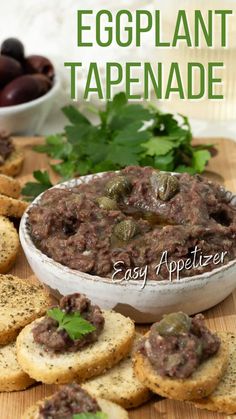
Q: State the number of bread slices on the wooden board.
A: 11